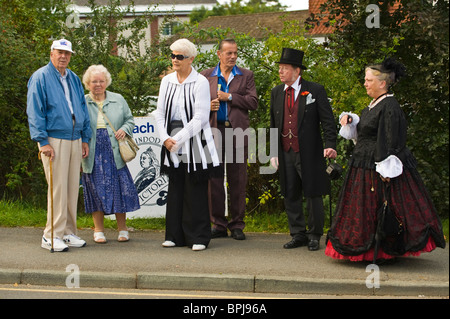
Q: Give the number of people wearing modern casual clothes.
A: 4